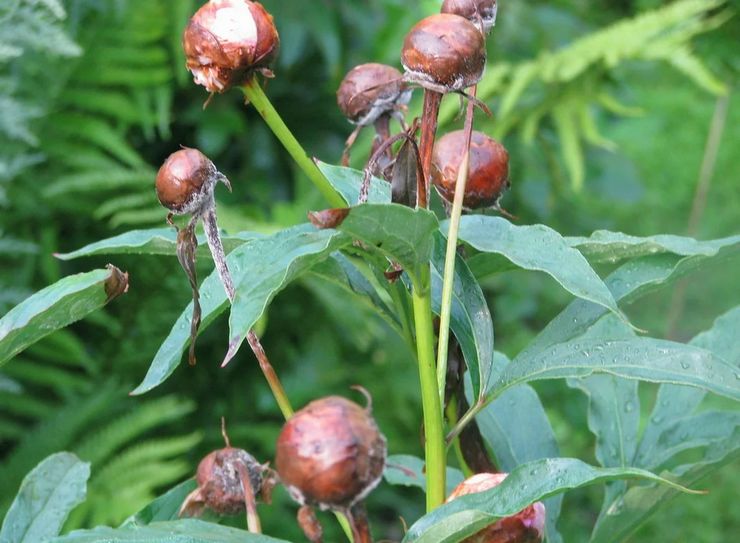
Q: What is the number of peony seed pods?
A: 9